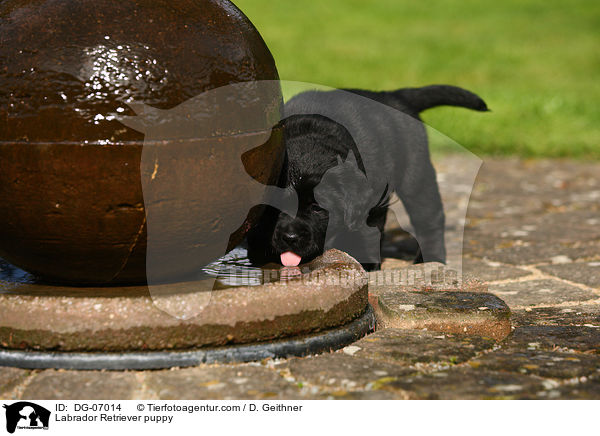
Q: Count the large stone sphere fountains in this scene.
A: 1